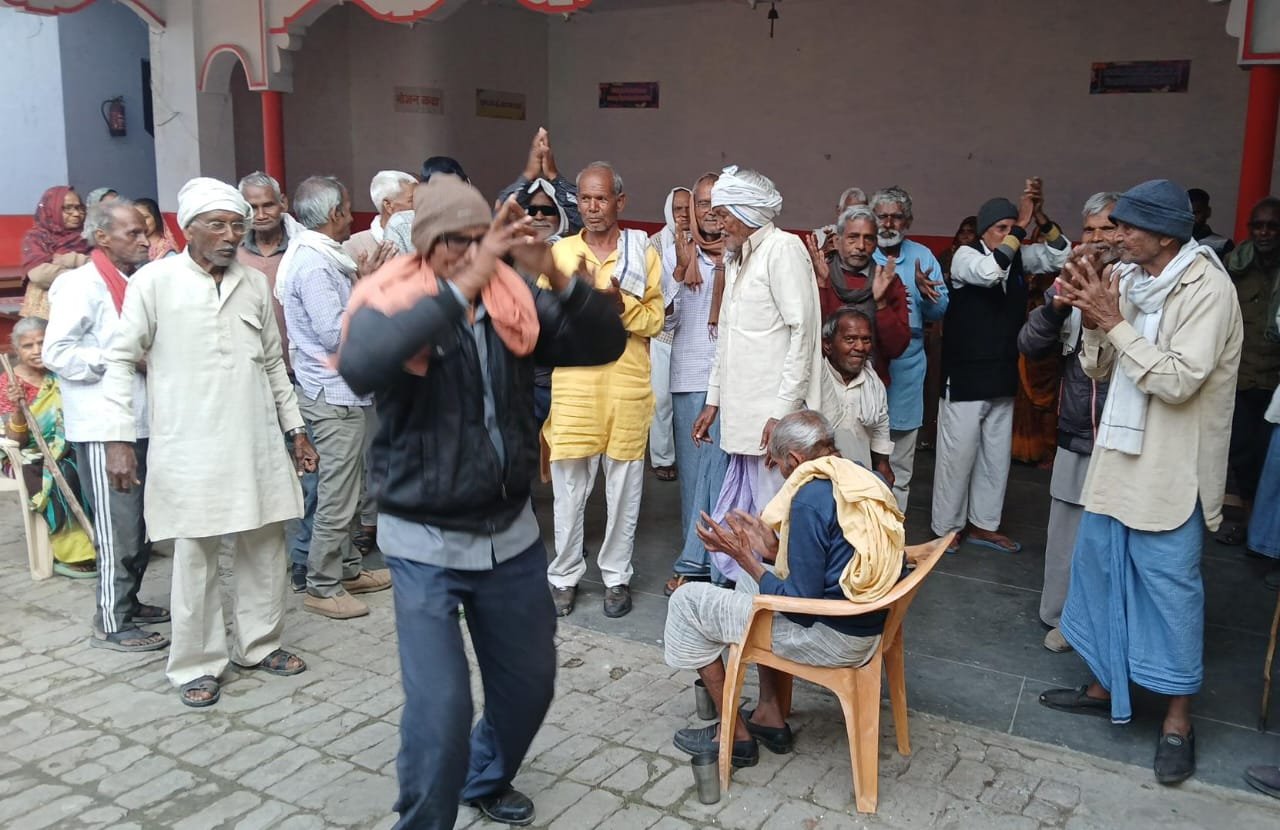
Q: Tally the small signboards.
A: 4